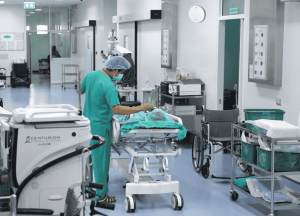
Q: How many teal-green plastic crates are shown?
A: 3